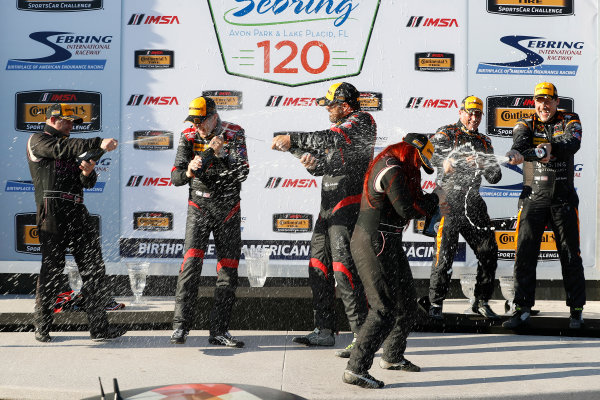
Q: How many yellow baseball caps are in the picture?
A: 6